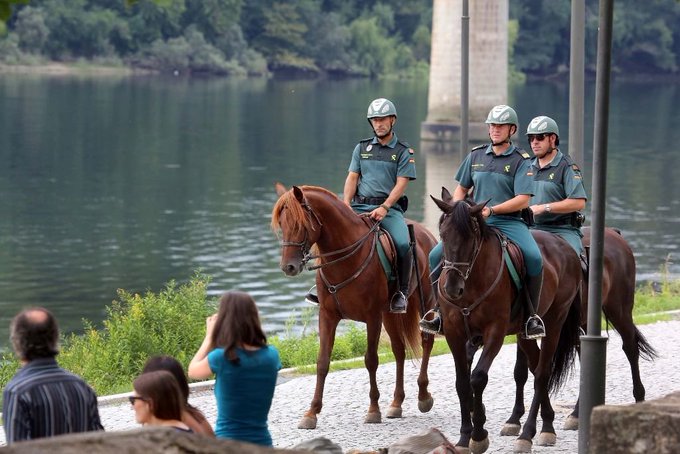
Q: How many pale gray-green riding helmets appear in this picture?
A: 3